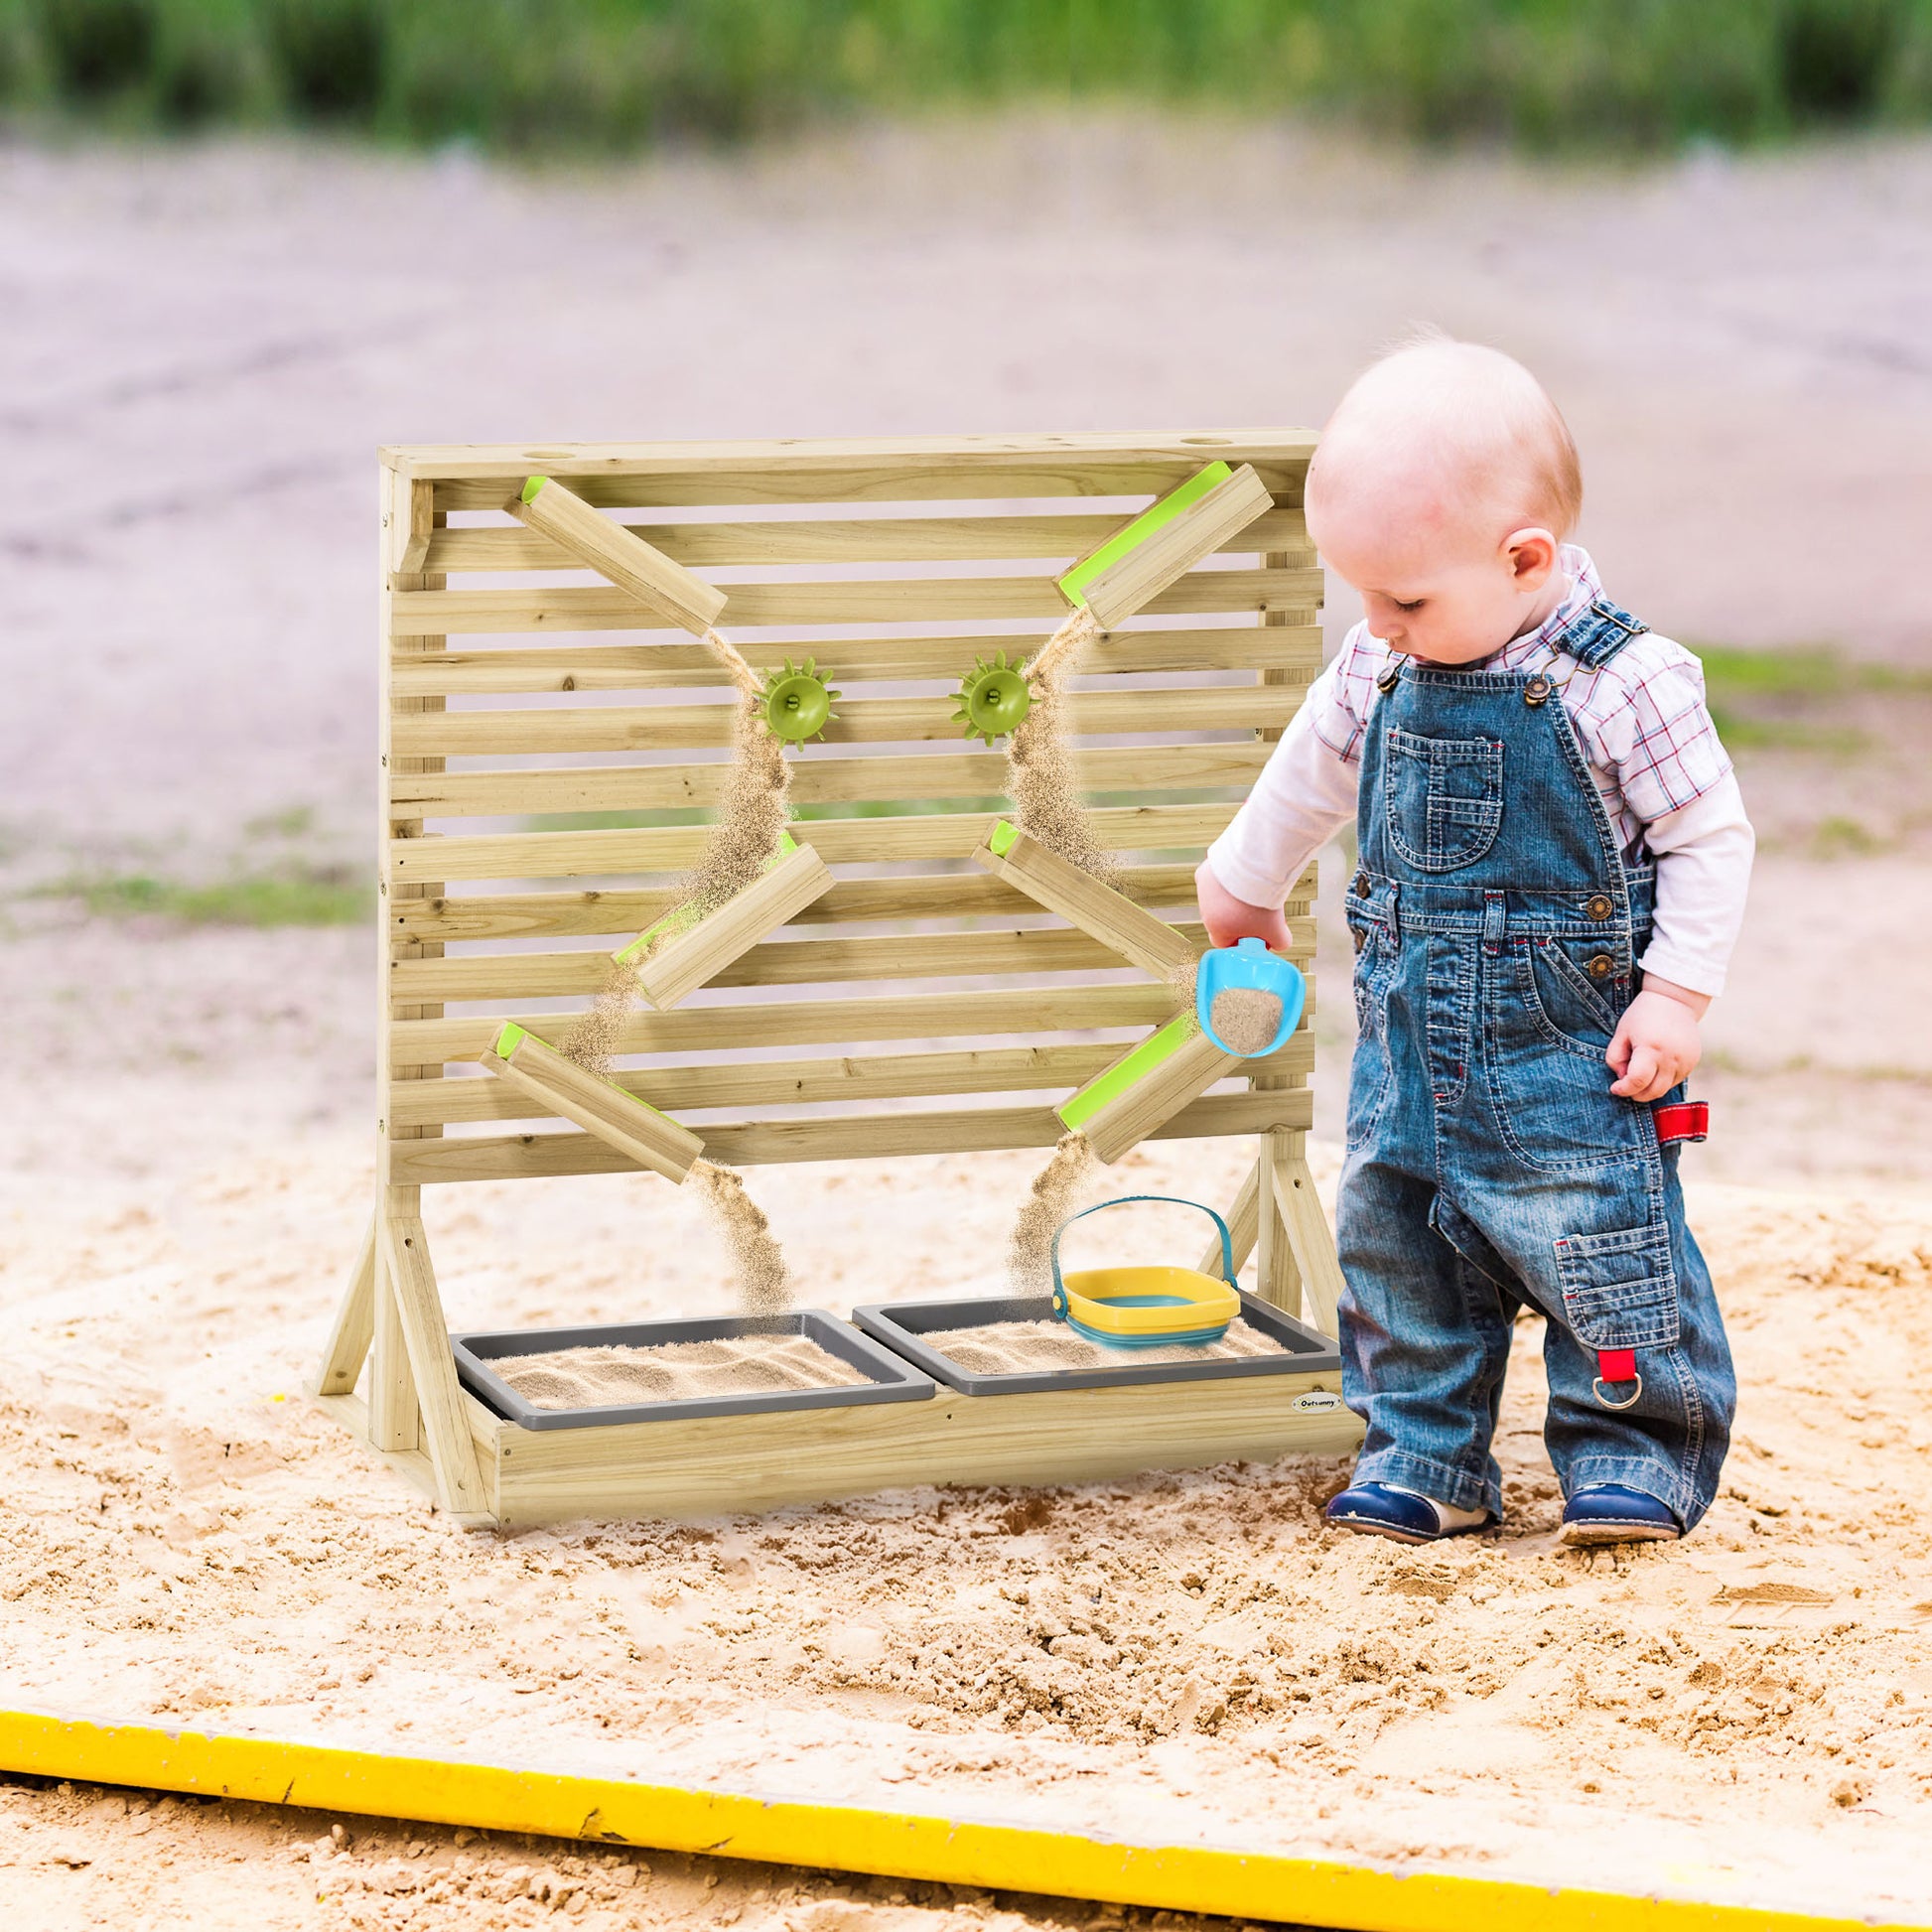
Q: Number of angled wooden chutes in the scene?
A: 6